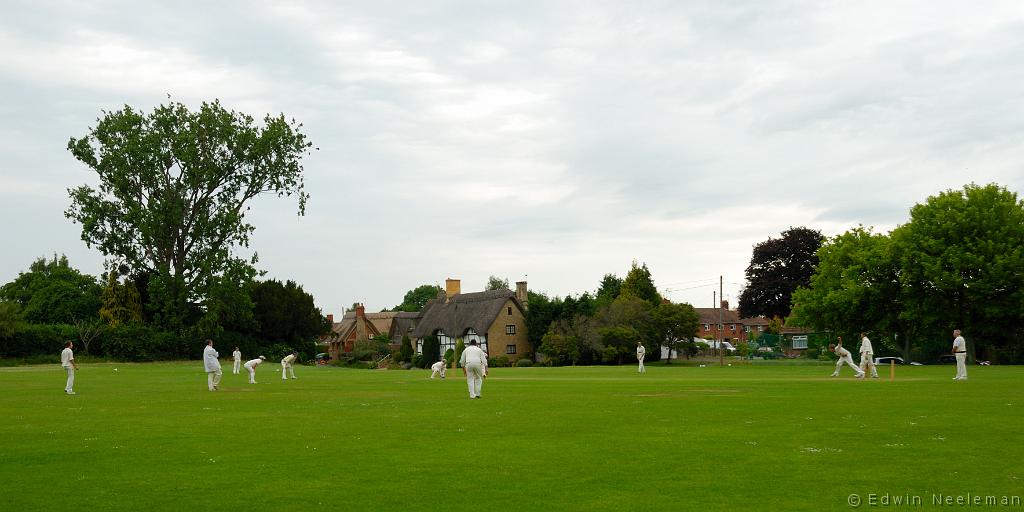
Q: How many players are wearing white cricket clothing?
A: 11